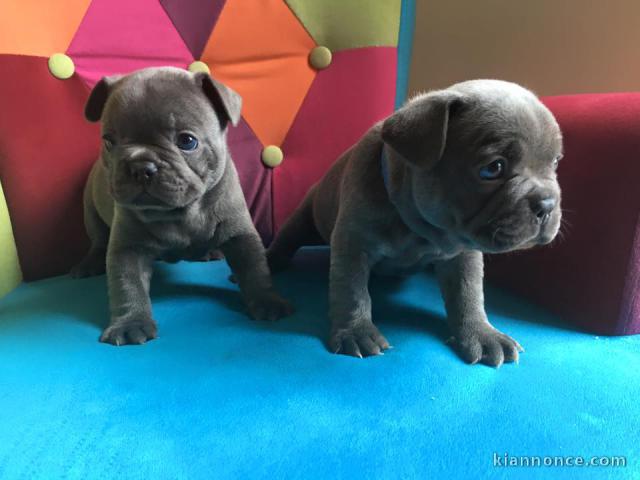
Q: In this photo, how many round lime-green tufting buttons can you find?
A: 4